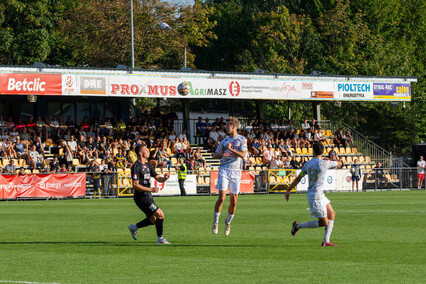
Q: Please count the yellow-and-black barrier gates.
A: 2